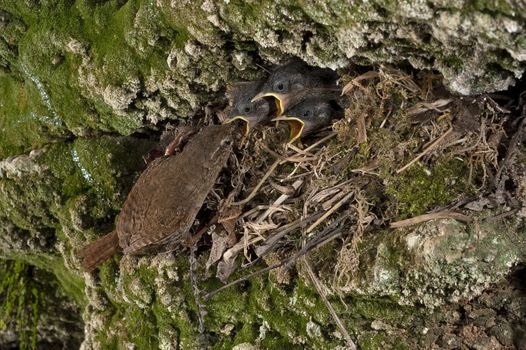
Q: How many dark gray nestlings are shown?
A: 3